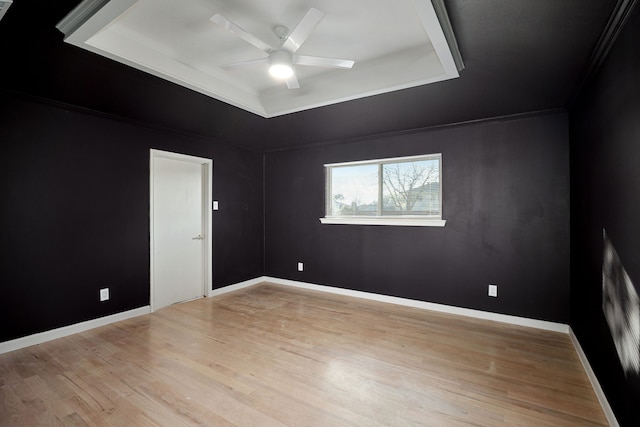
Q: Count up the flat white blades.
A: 5